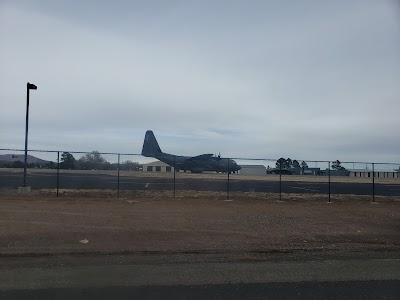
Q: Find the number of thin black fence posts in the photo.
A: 7